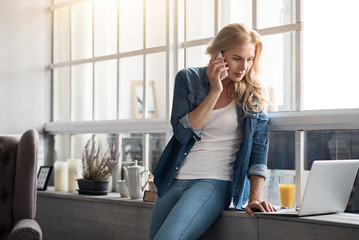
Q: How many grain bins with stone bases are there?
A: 0